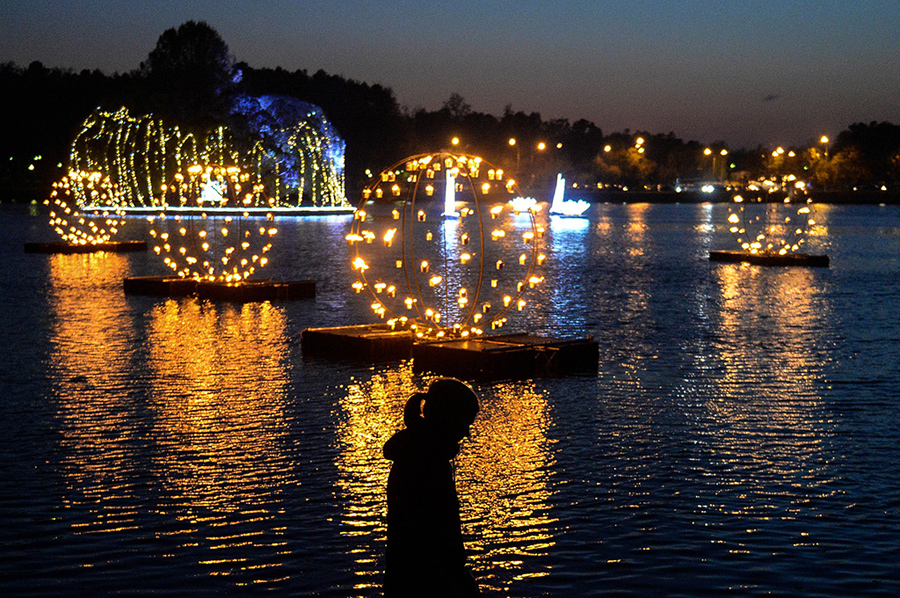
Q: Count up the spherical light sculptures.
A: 4